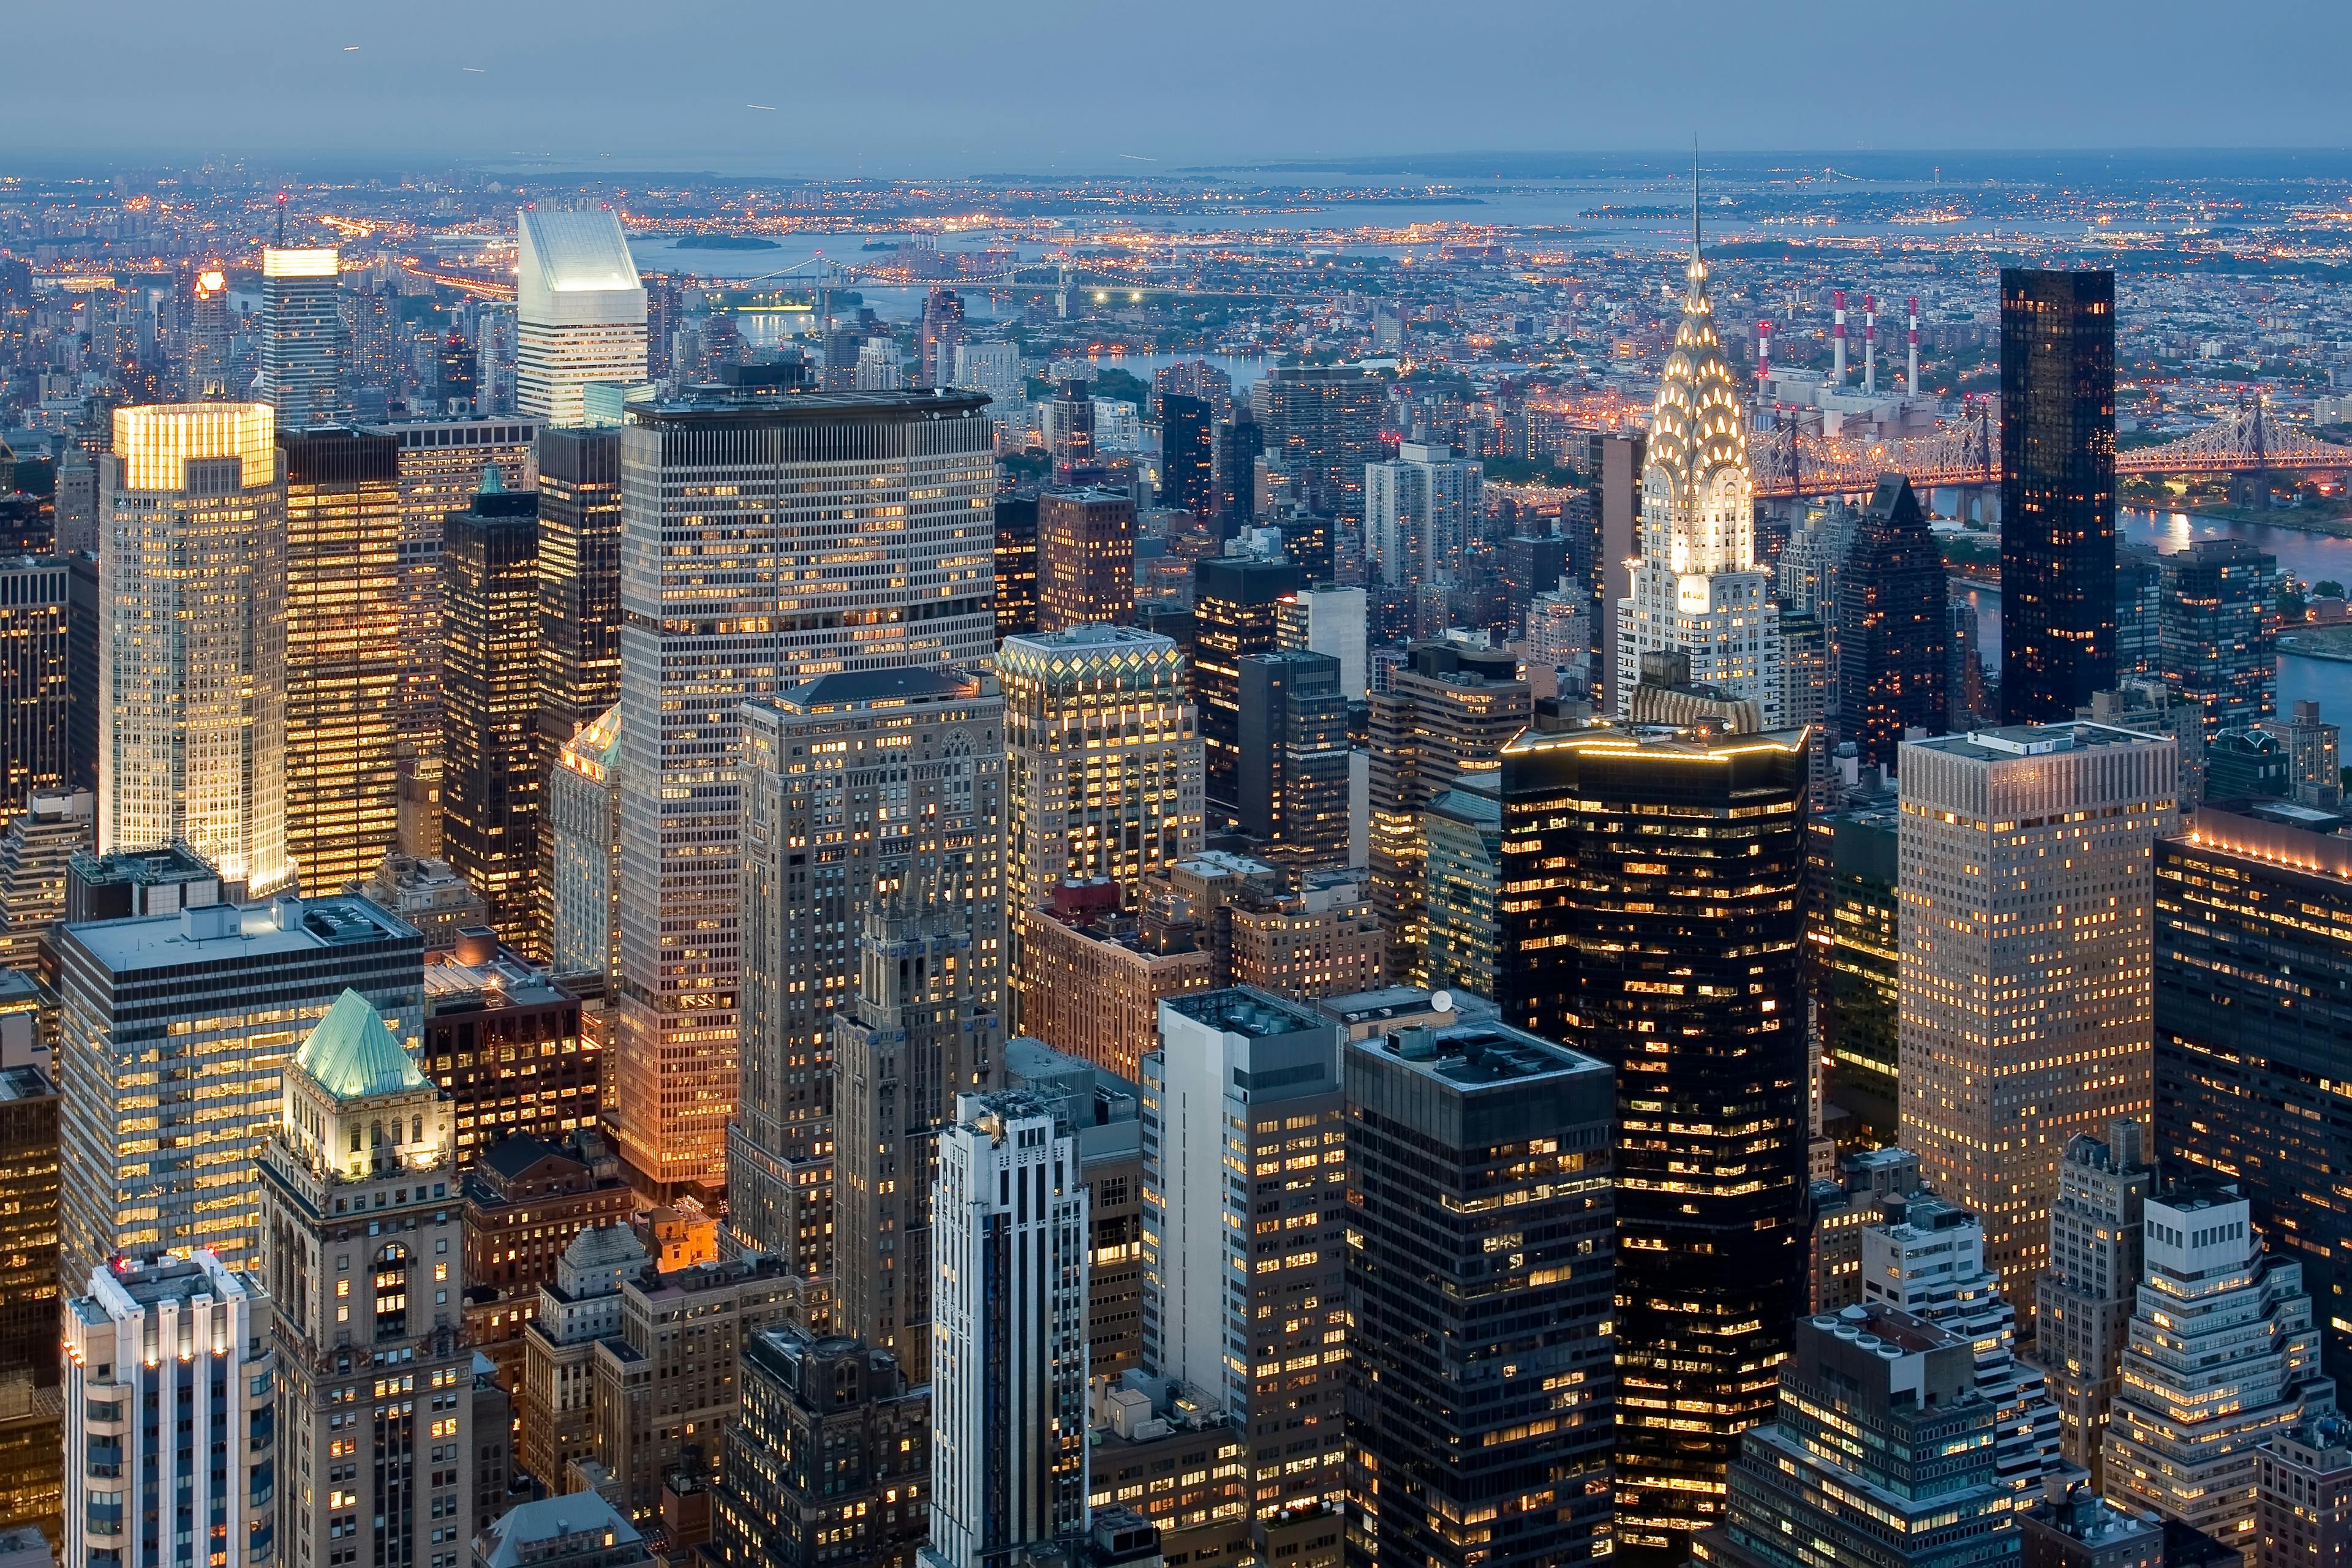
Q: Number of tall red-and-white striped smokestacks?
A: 4